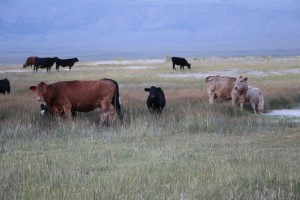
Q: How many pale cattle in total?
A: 2